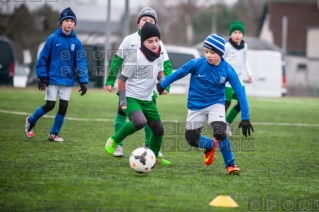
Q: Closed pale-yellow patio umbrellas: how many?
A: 0